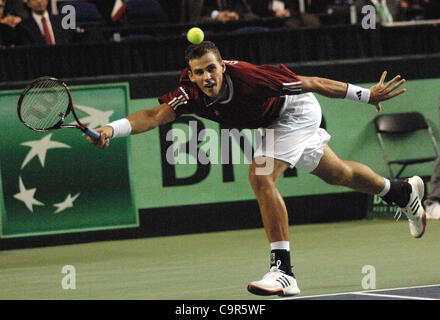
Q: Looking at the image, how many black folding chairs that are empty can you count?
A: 1